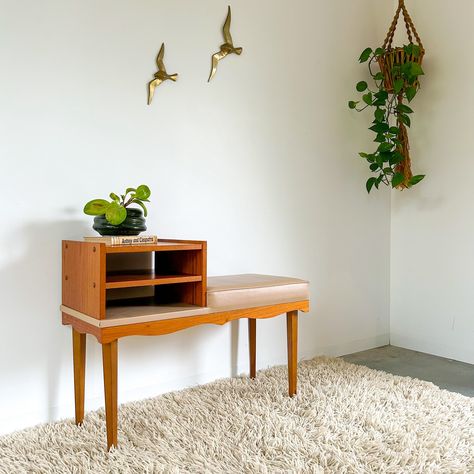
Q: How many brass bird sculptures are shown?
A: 2